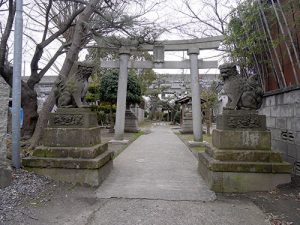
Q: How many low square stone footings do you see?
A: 2